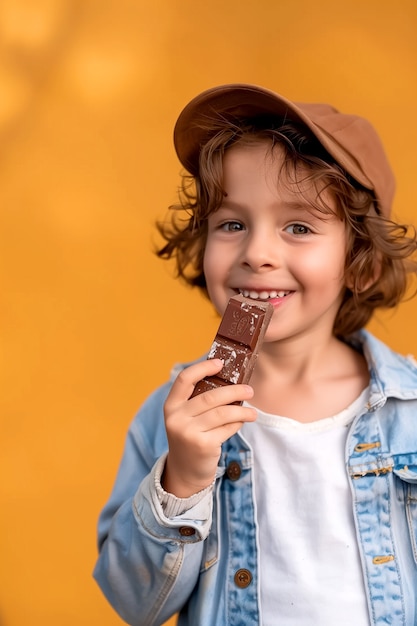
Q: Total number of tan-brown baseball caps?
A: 1